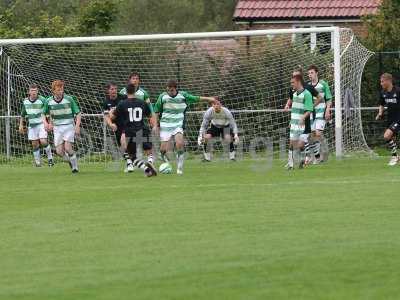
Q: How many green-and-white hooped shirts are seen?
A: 6